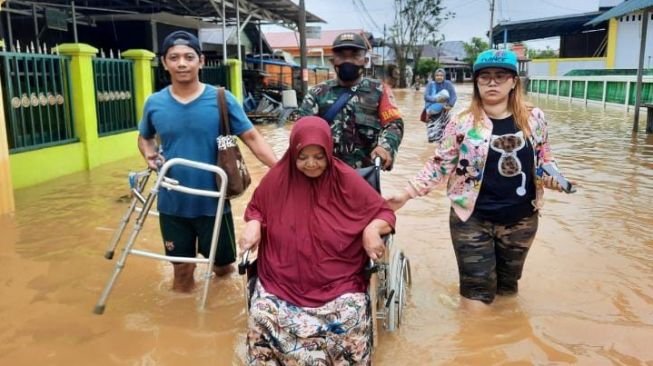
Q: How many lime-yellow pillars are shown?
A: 3